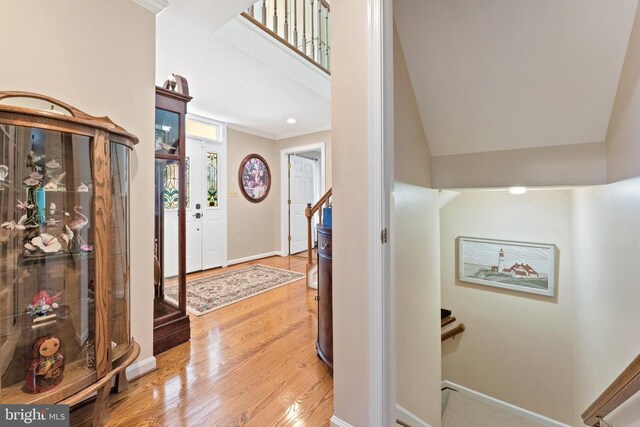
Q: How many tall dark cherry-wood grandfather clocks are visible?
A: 1